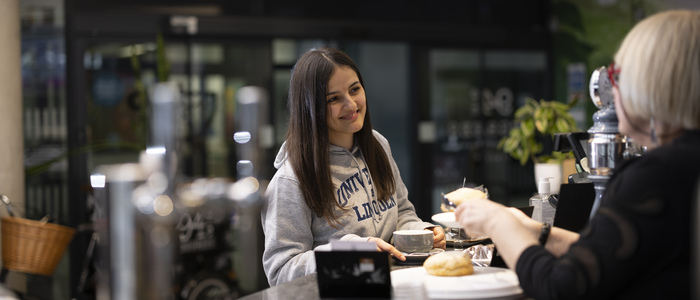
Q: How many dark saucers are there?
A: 1